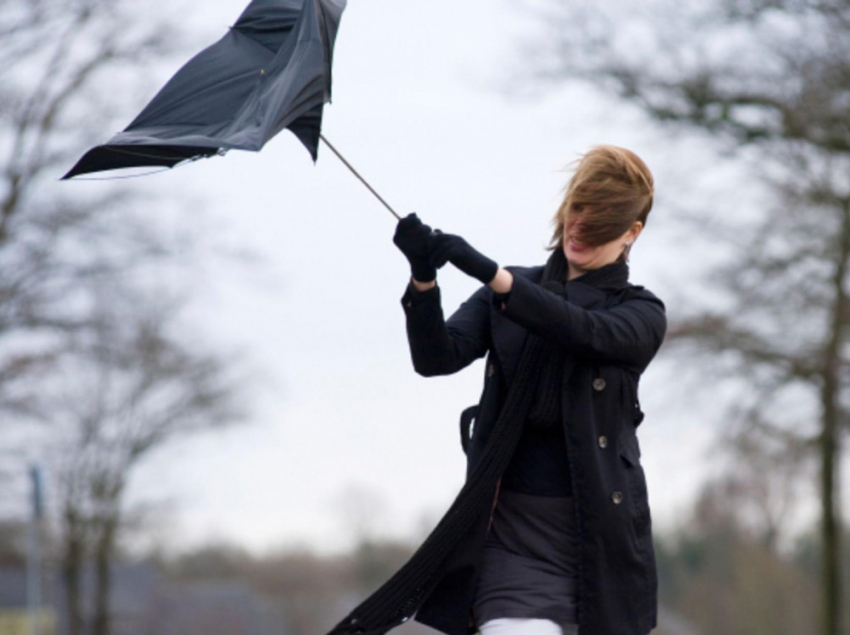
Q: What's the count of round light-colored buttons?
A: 3